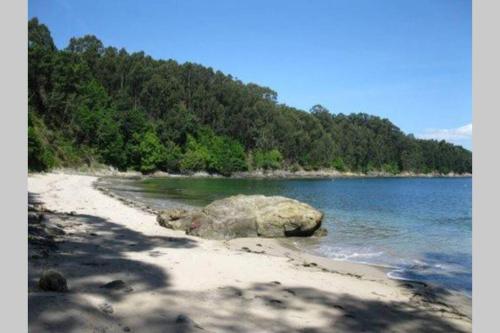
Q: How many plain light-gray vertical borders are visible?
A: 2